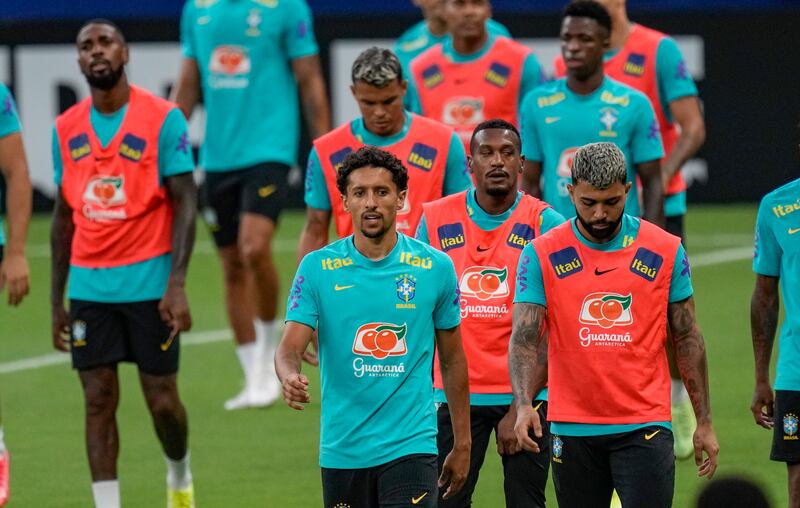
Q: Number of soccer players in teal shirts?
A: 6